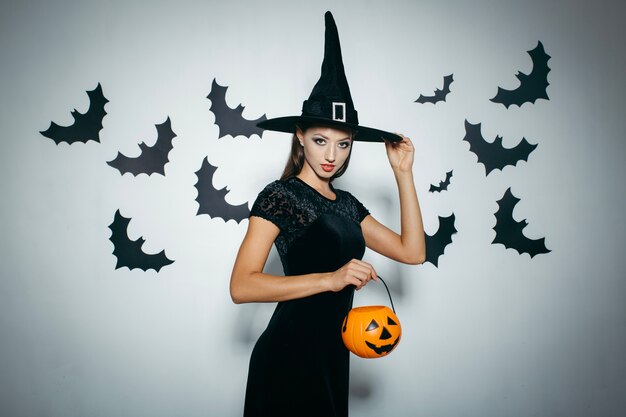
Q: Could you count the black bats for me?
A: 11